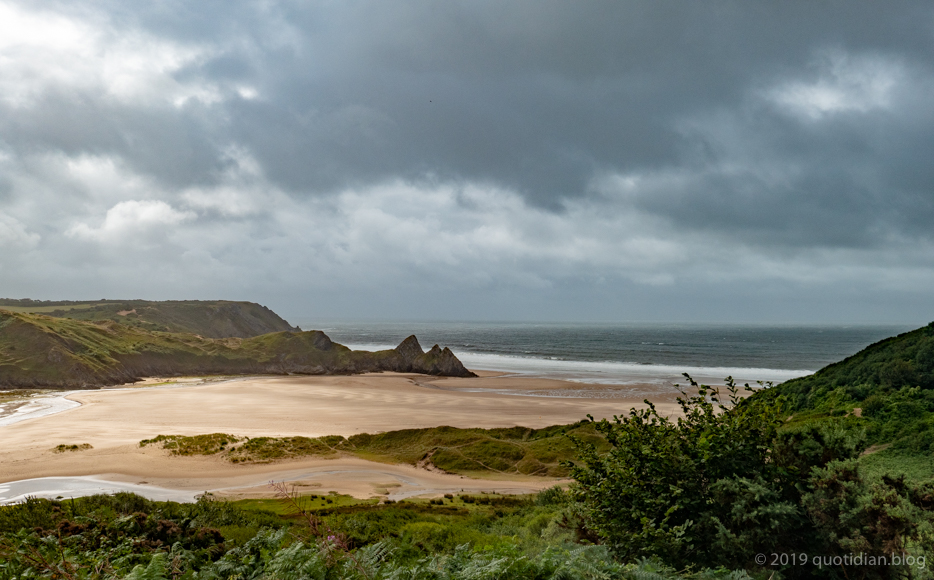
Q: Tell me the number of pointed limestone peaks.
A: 3